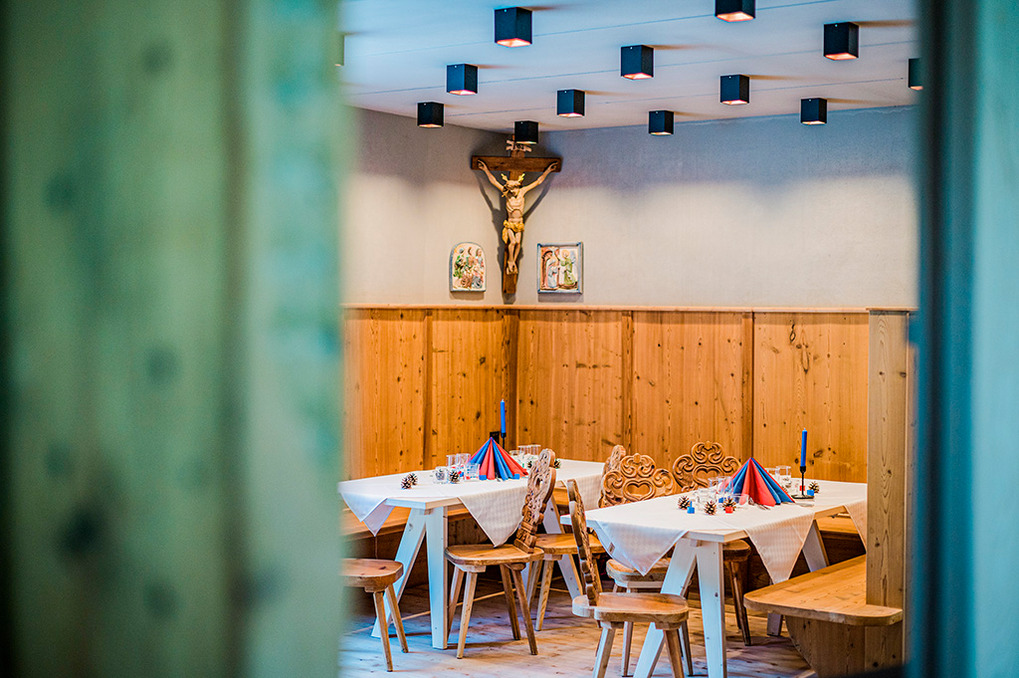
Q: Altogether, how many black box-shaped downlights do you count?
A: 12